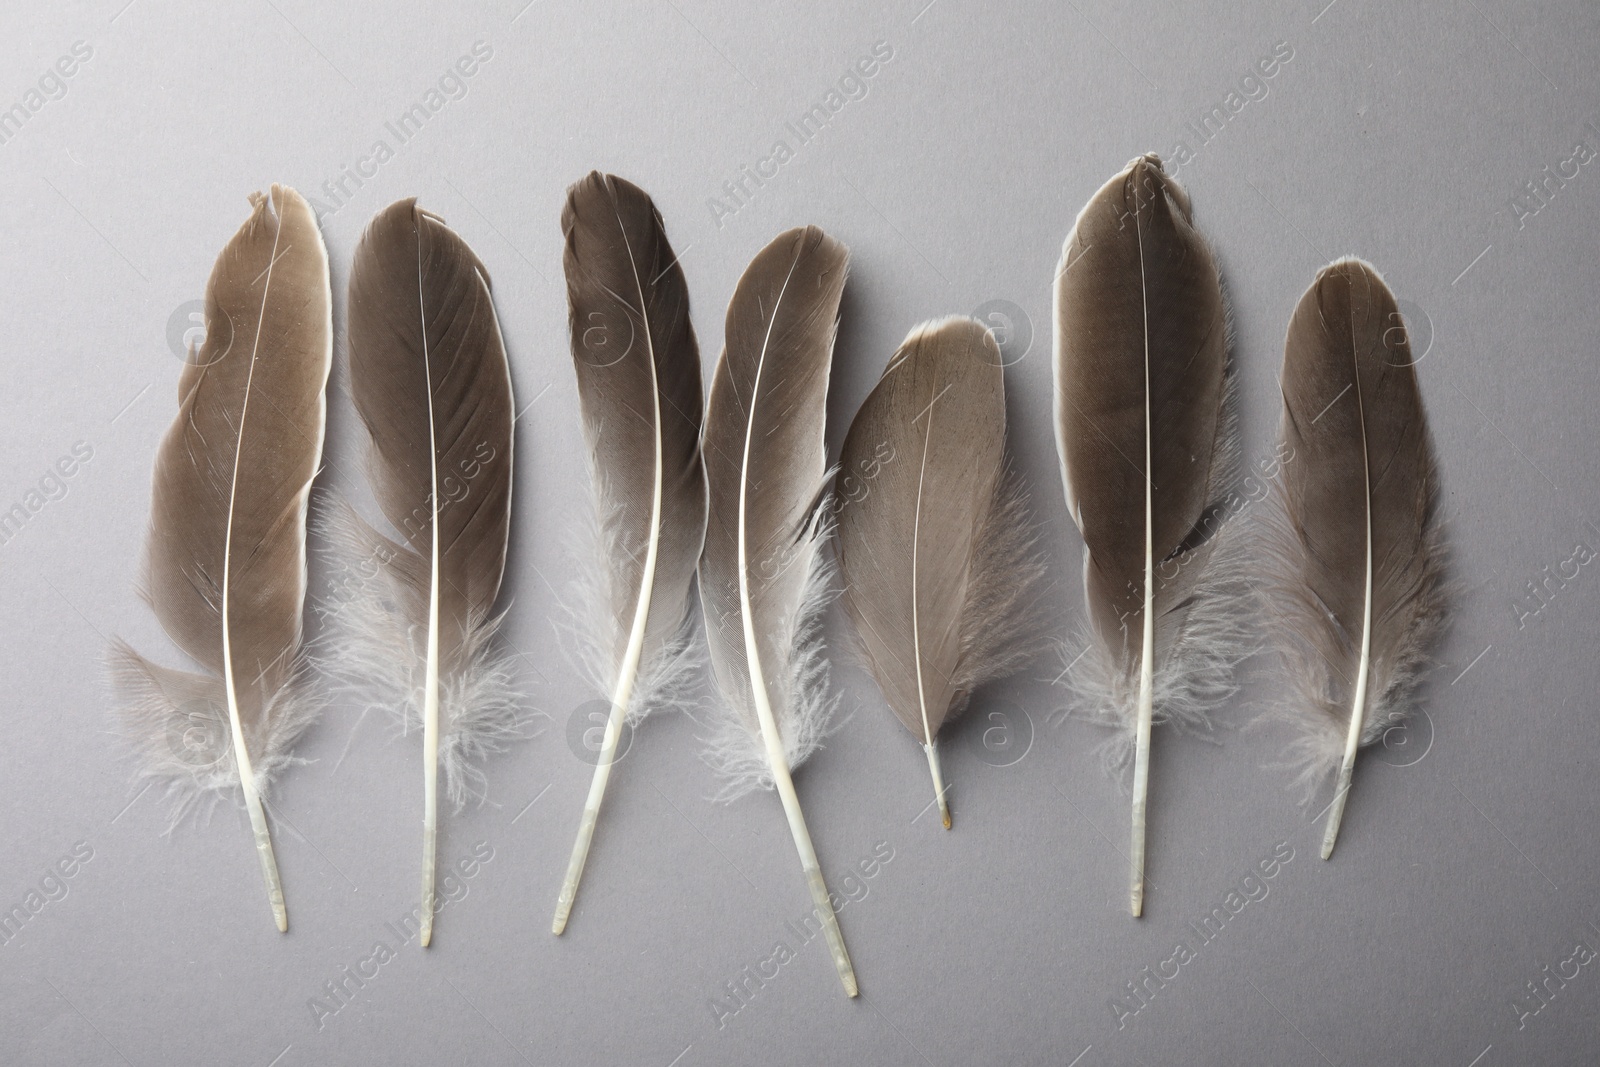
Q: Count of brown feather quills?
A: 7